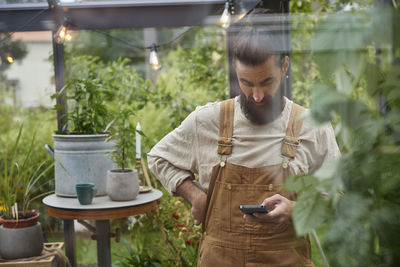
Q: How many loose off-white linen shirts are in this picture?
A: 1